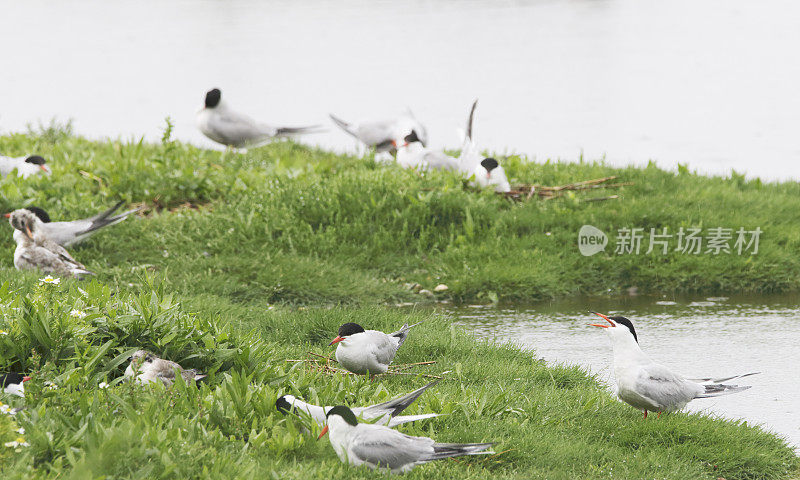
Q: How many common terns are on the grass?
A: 13